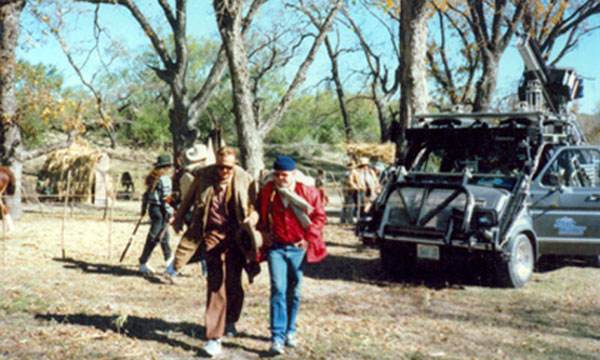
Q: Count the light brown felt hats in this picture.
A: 1